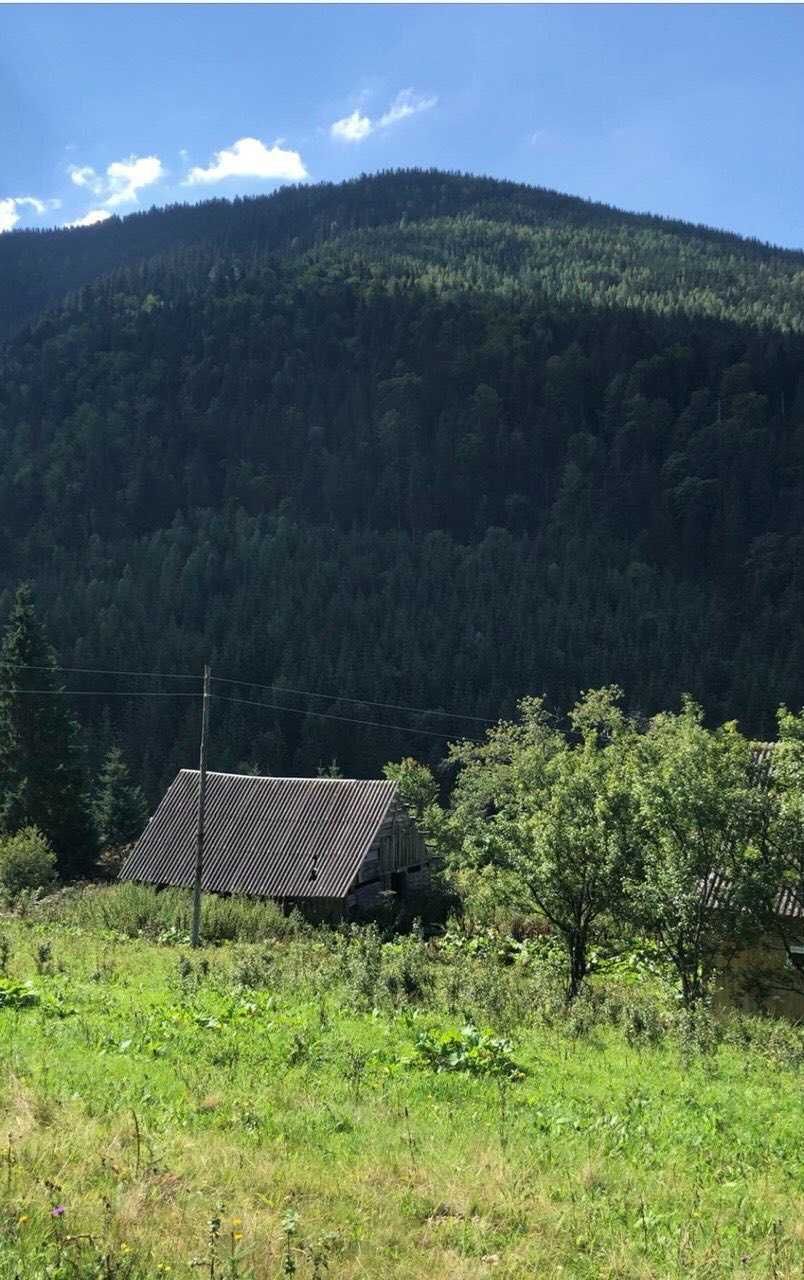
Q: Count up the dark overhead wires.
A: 2